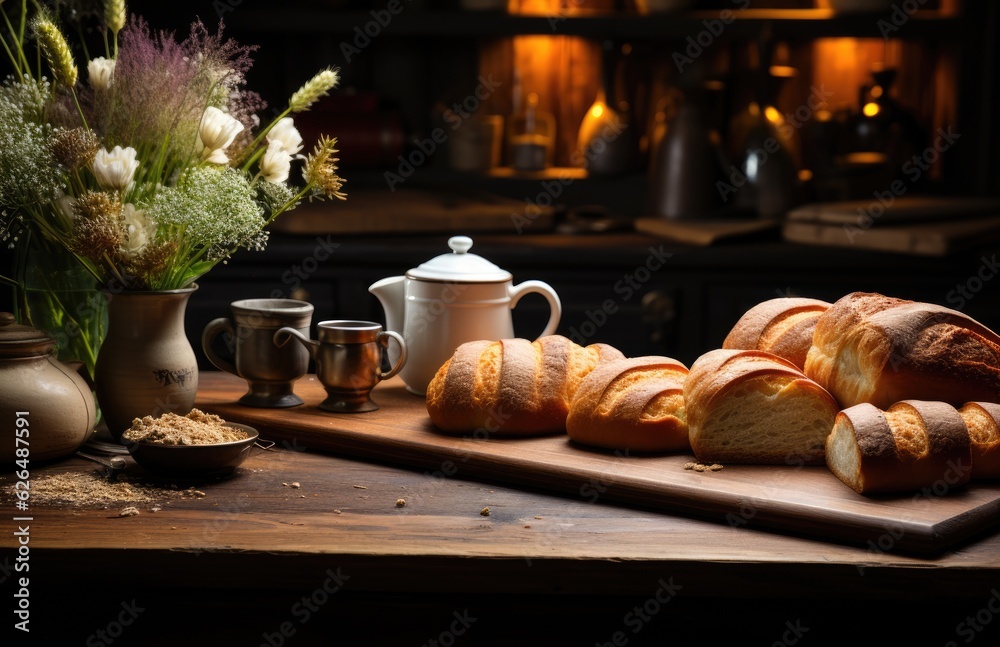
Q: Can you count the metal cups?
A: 2